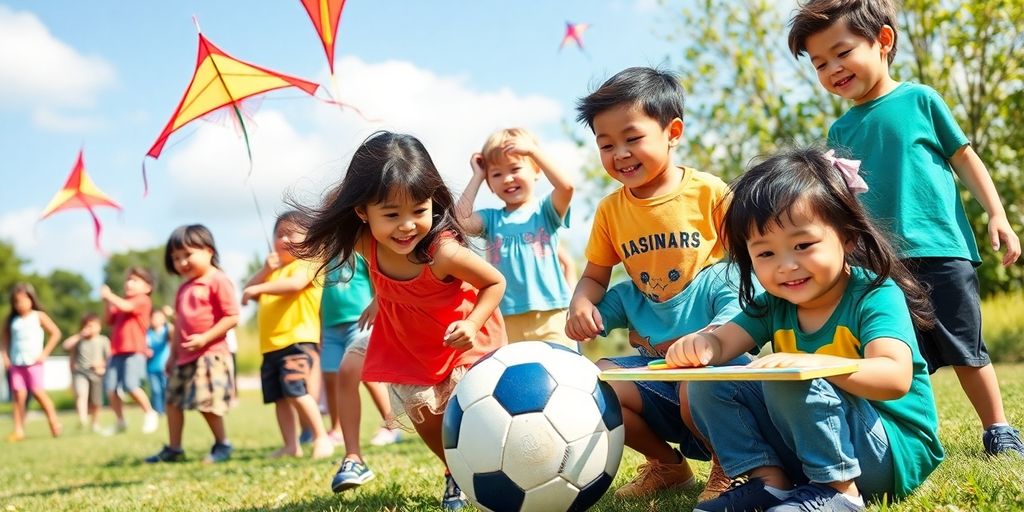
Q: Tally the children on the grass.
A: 12